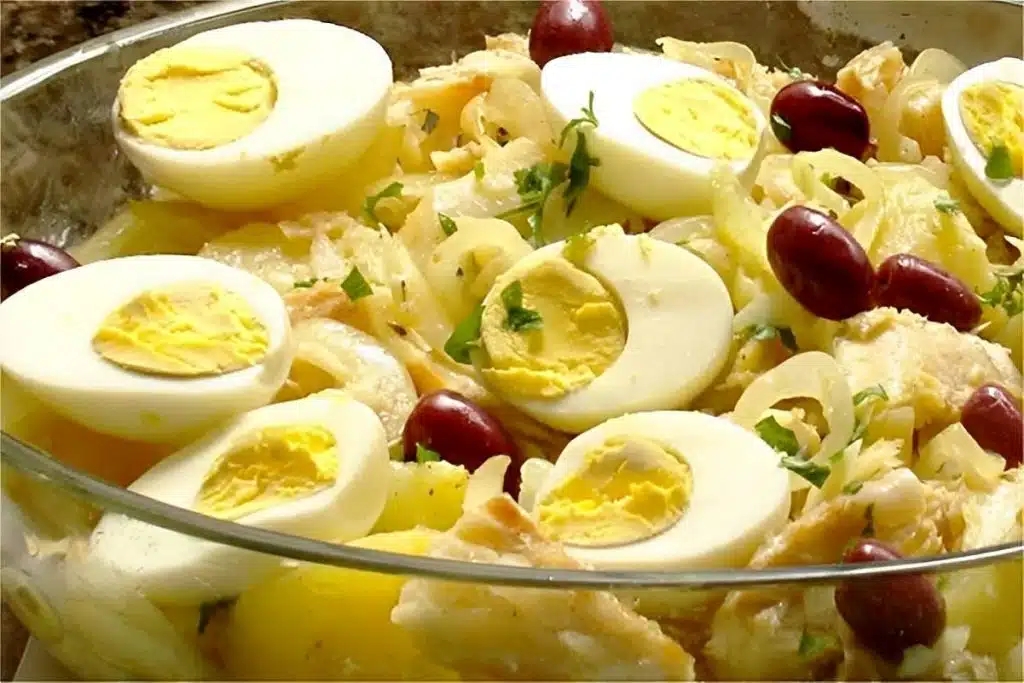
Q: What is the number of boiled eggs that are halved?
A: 7